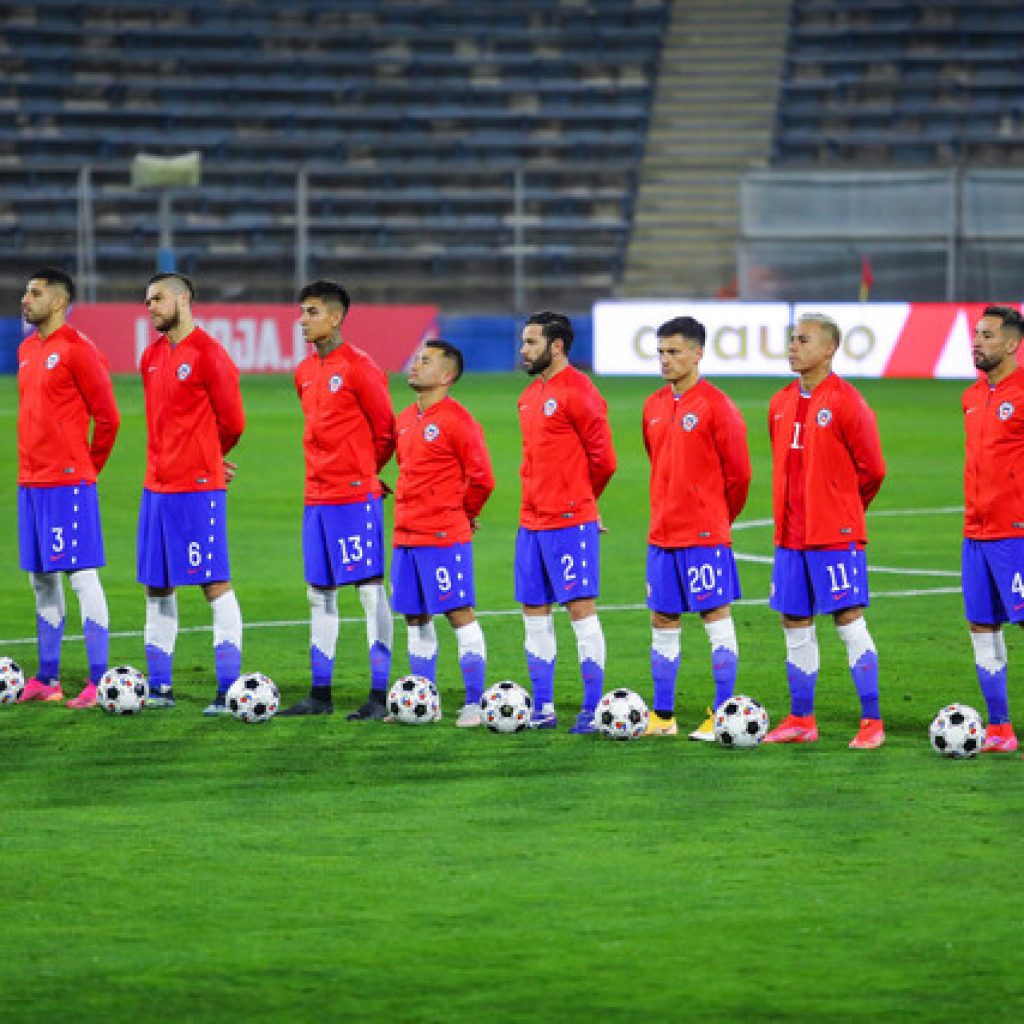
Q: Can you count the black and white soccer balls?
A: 8